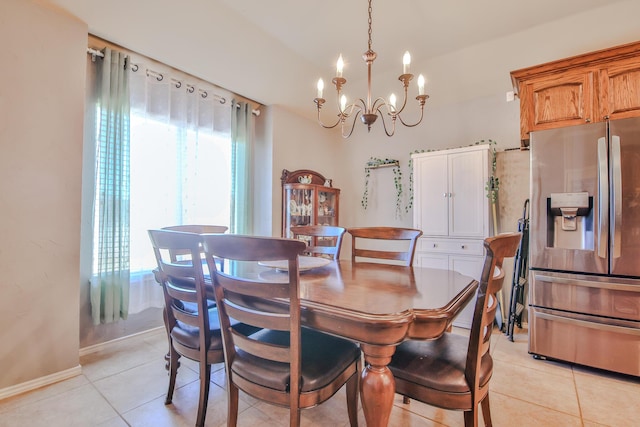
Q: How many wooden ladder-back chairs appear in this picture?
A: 6